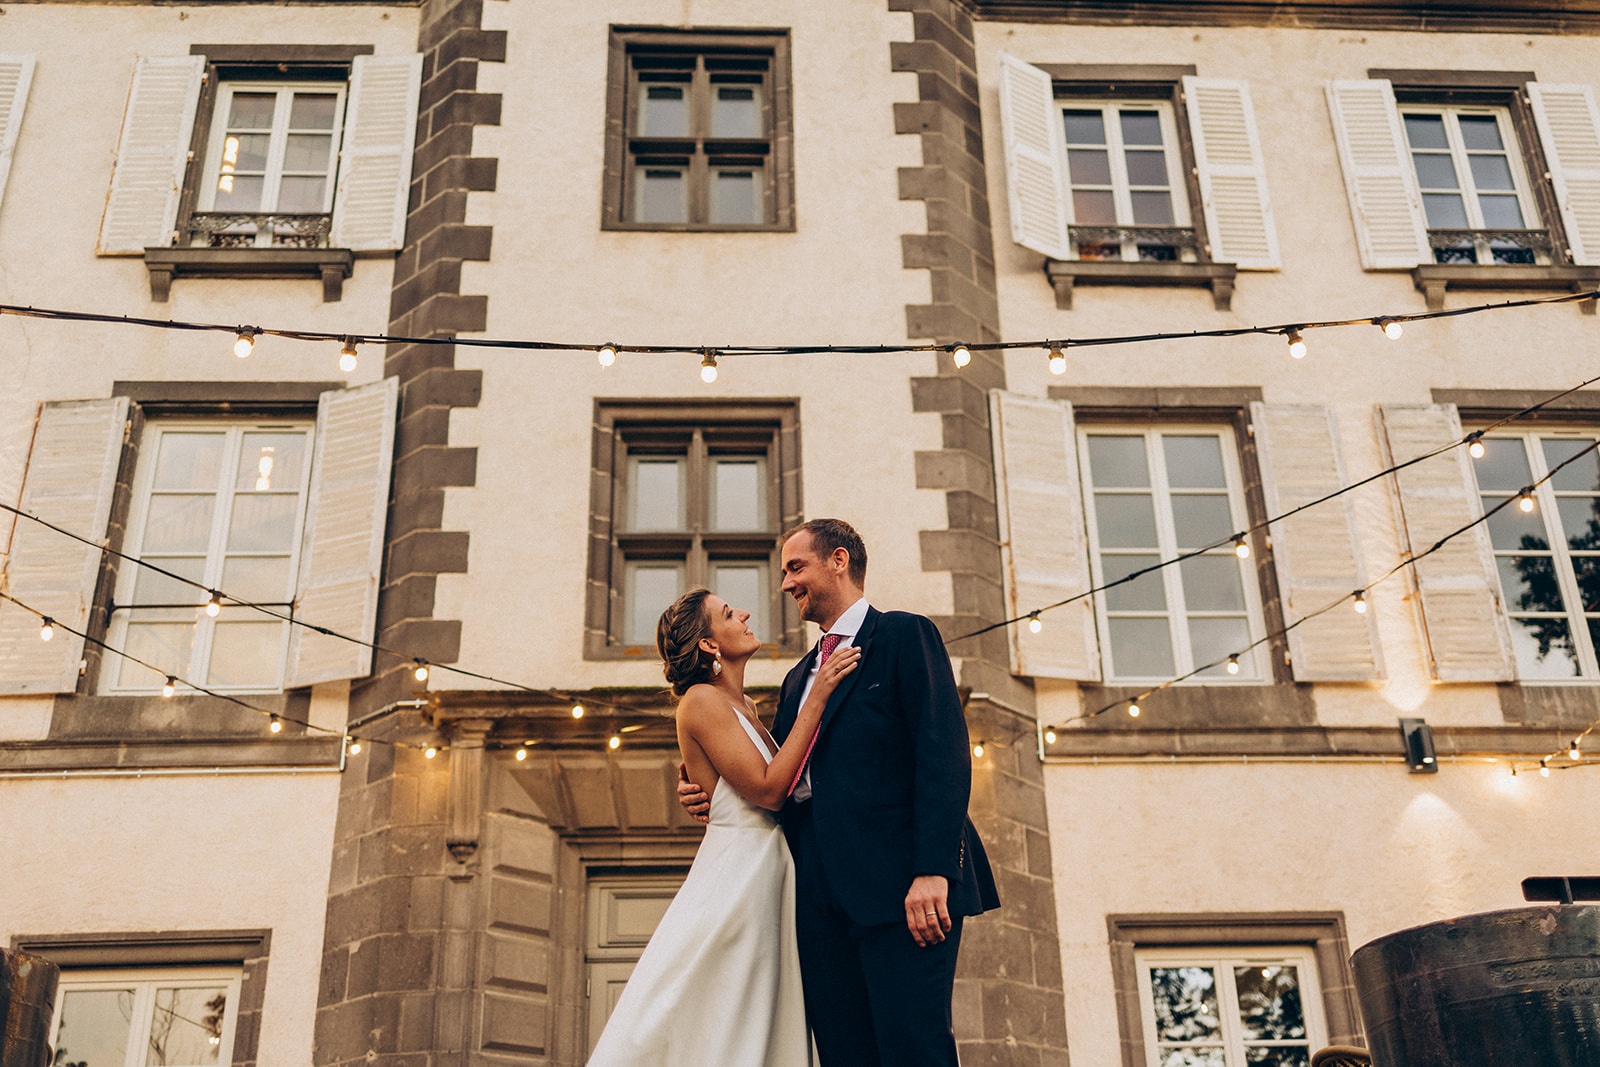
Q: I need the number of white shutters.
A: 12